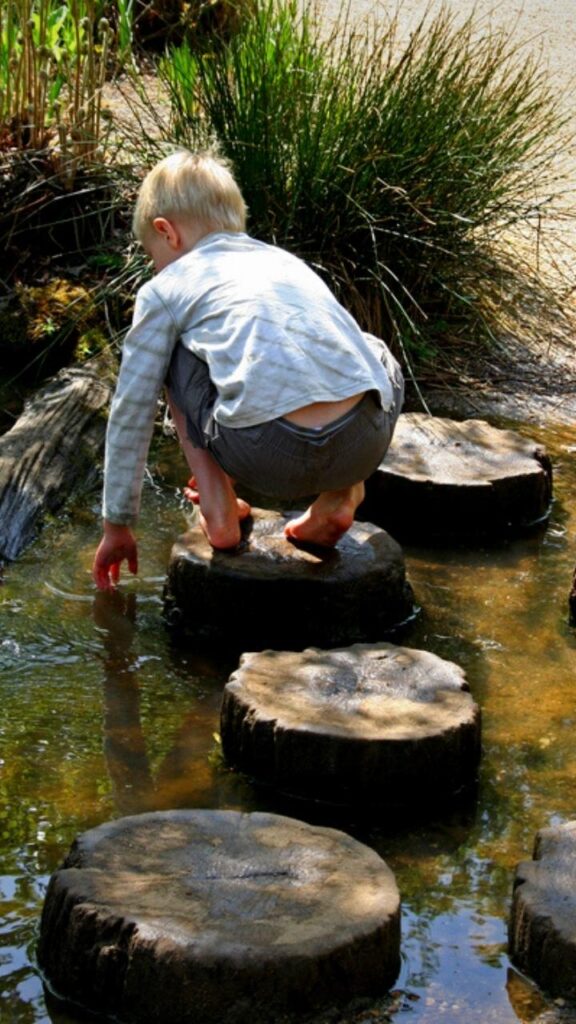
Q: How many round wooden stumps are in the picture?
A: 5